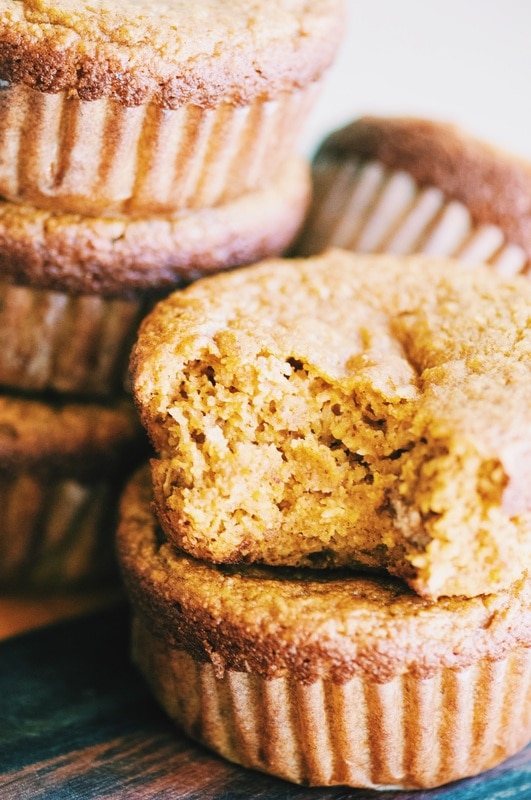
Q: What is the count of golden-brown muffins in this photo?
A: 6